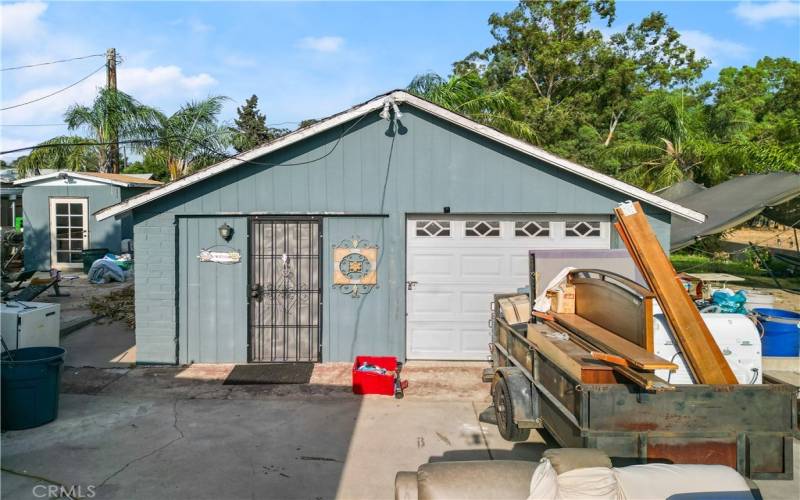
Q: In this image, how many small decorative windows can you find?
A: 4